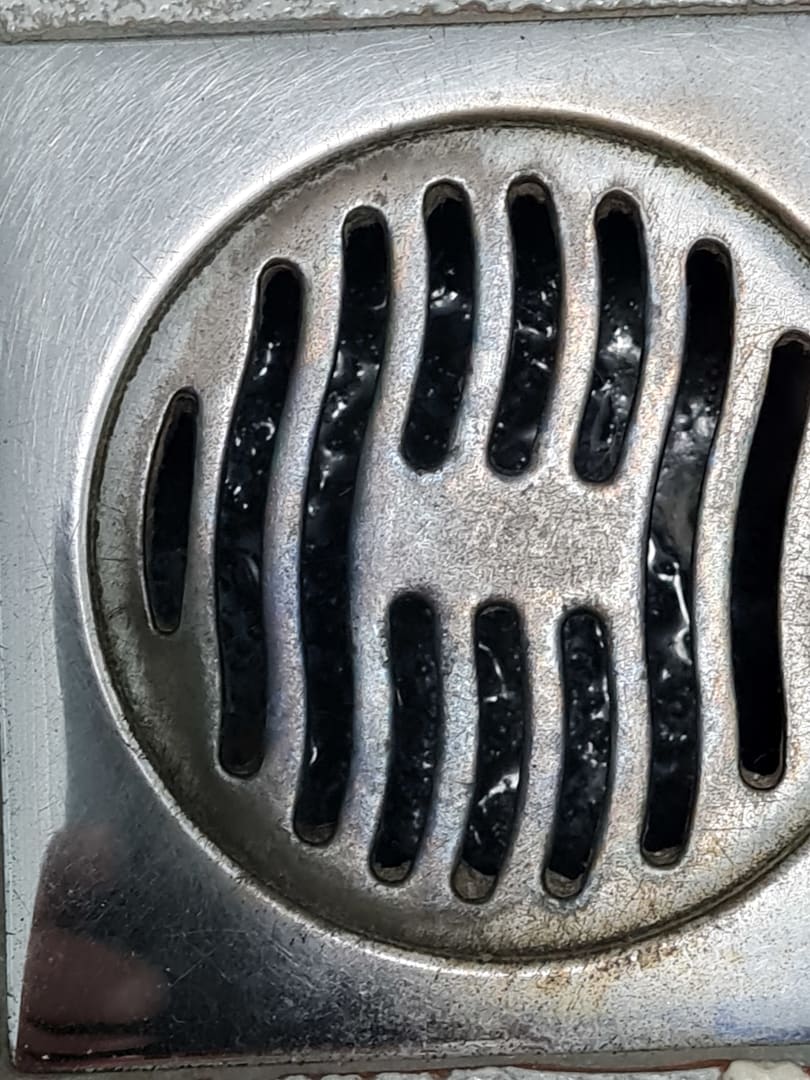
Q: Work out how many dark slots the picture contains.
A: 11